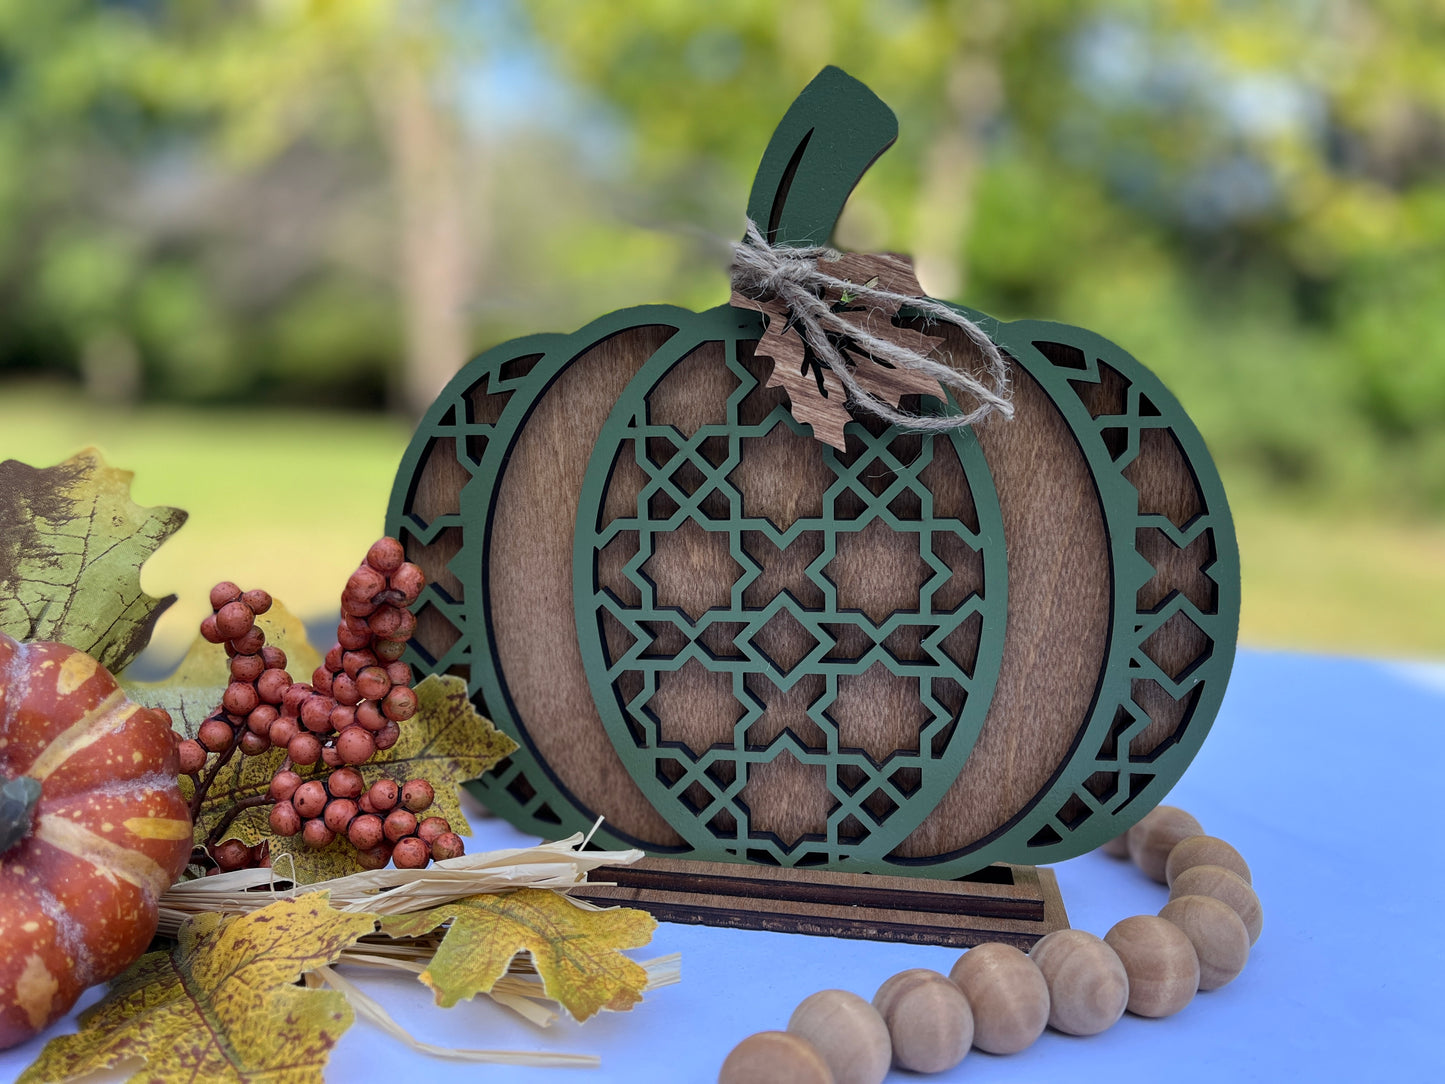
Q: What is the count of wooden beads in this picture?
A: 11